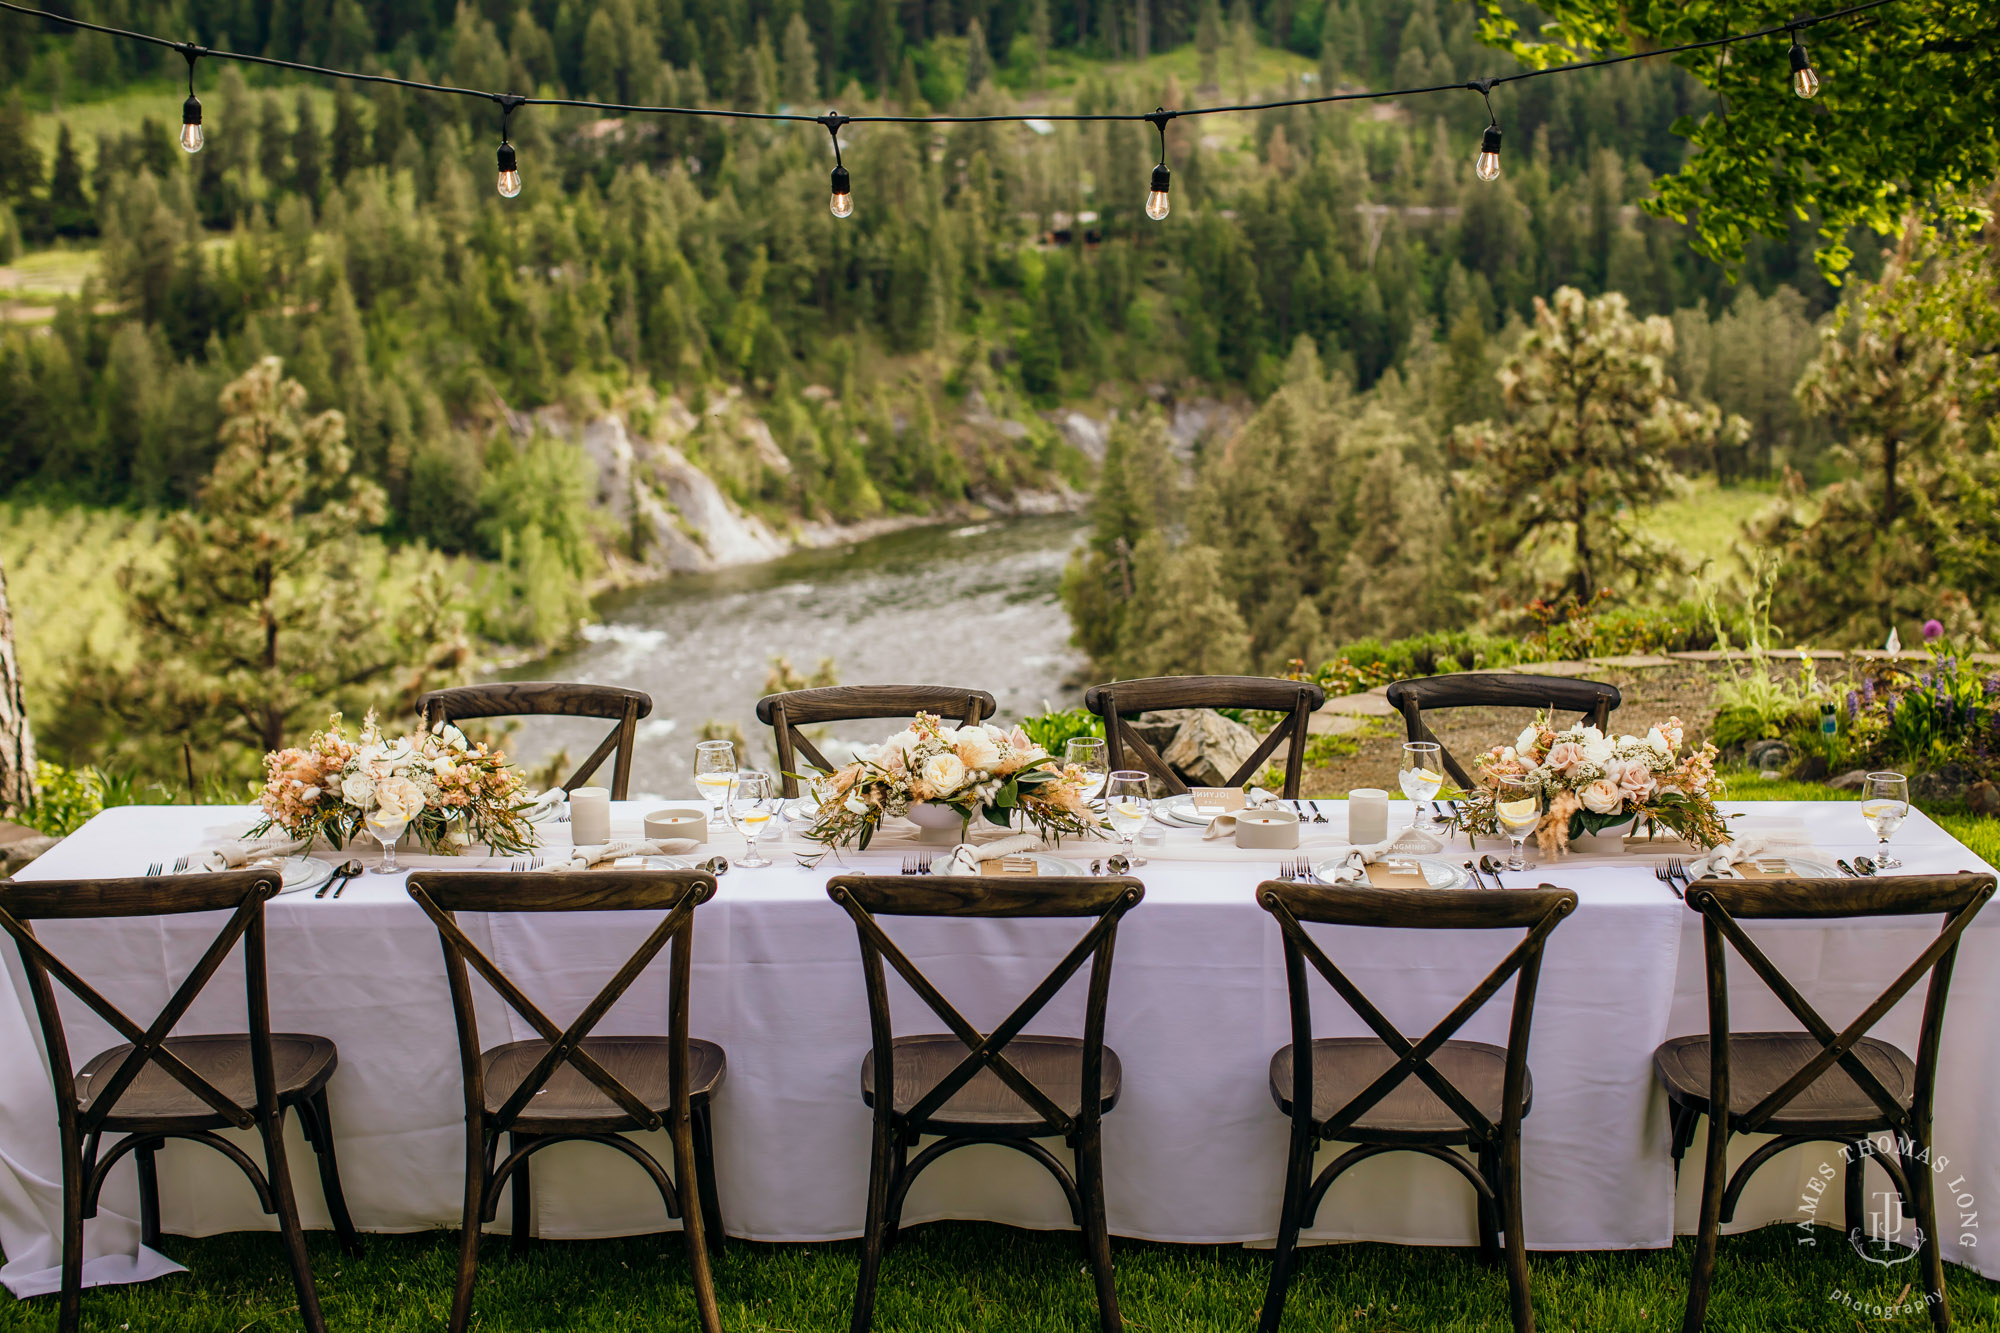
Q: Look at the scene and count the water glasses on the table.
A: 8